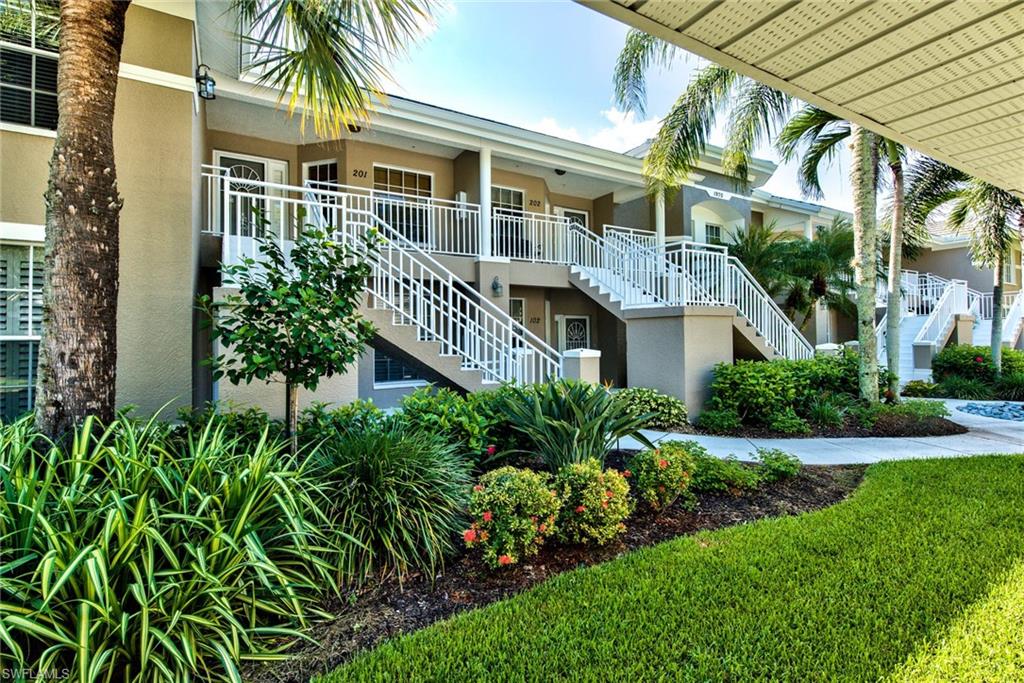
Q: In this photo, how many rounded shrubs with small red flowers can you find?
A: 3